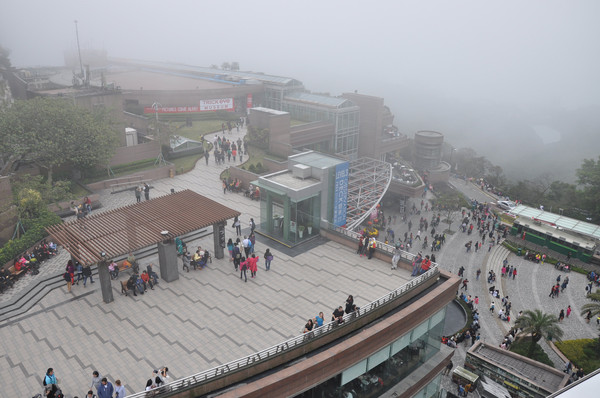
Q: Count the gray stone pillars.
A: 3